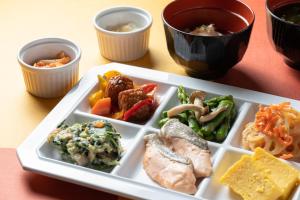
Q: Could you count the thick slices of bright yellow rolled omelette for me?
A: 2